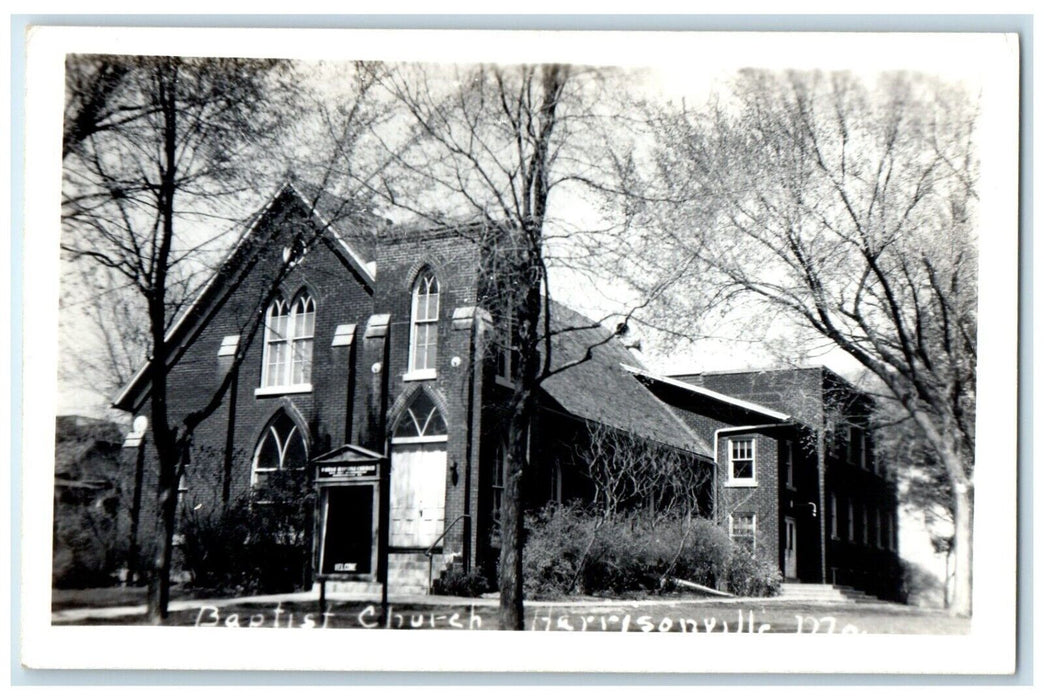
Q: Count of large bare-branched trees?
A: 3